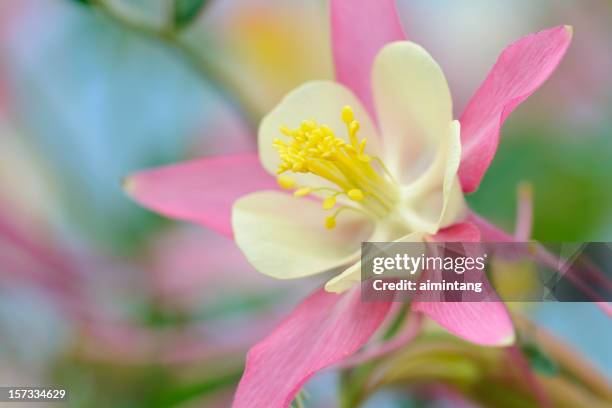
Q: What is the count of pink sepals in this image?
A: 5